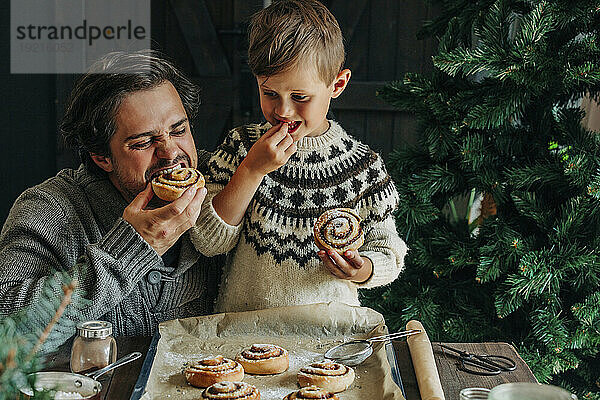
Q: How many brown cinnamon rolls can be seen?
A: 7